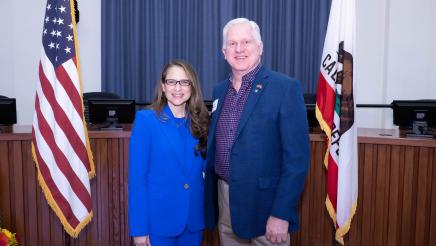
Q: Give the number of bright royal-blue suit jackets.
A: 1